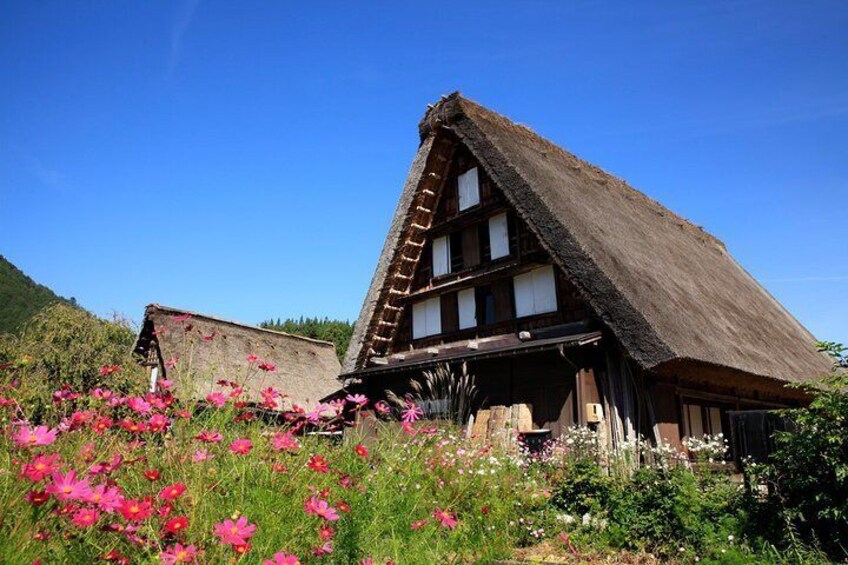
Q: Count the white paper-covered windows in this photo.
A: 6